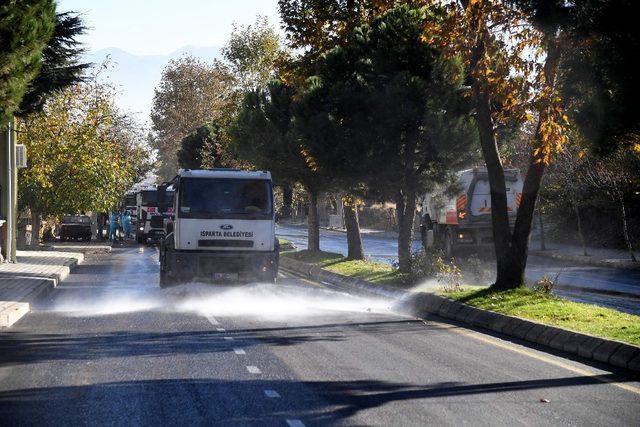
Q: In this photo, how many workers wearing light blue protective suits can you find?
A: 2